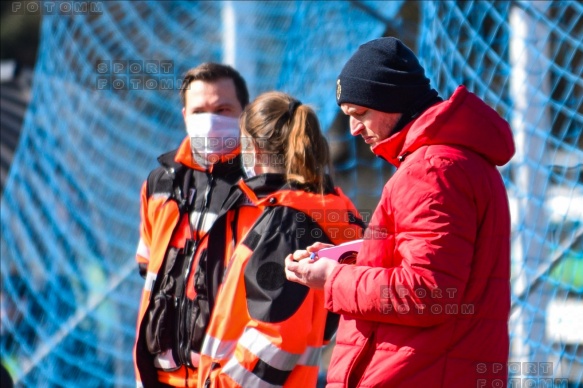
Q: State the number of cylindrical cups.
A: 0